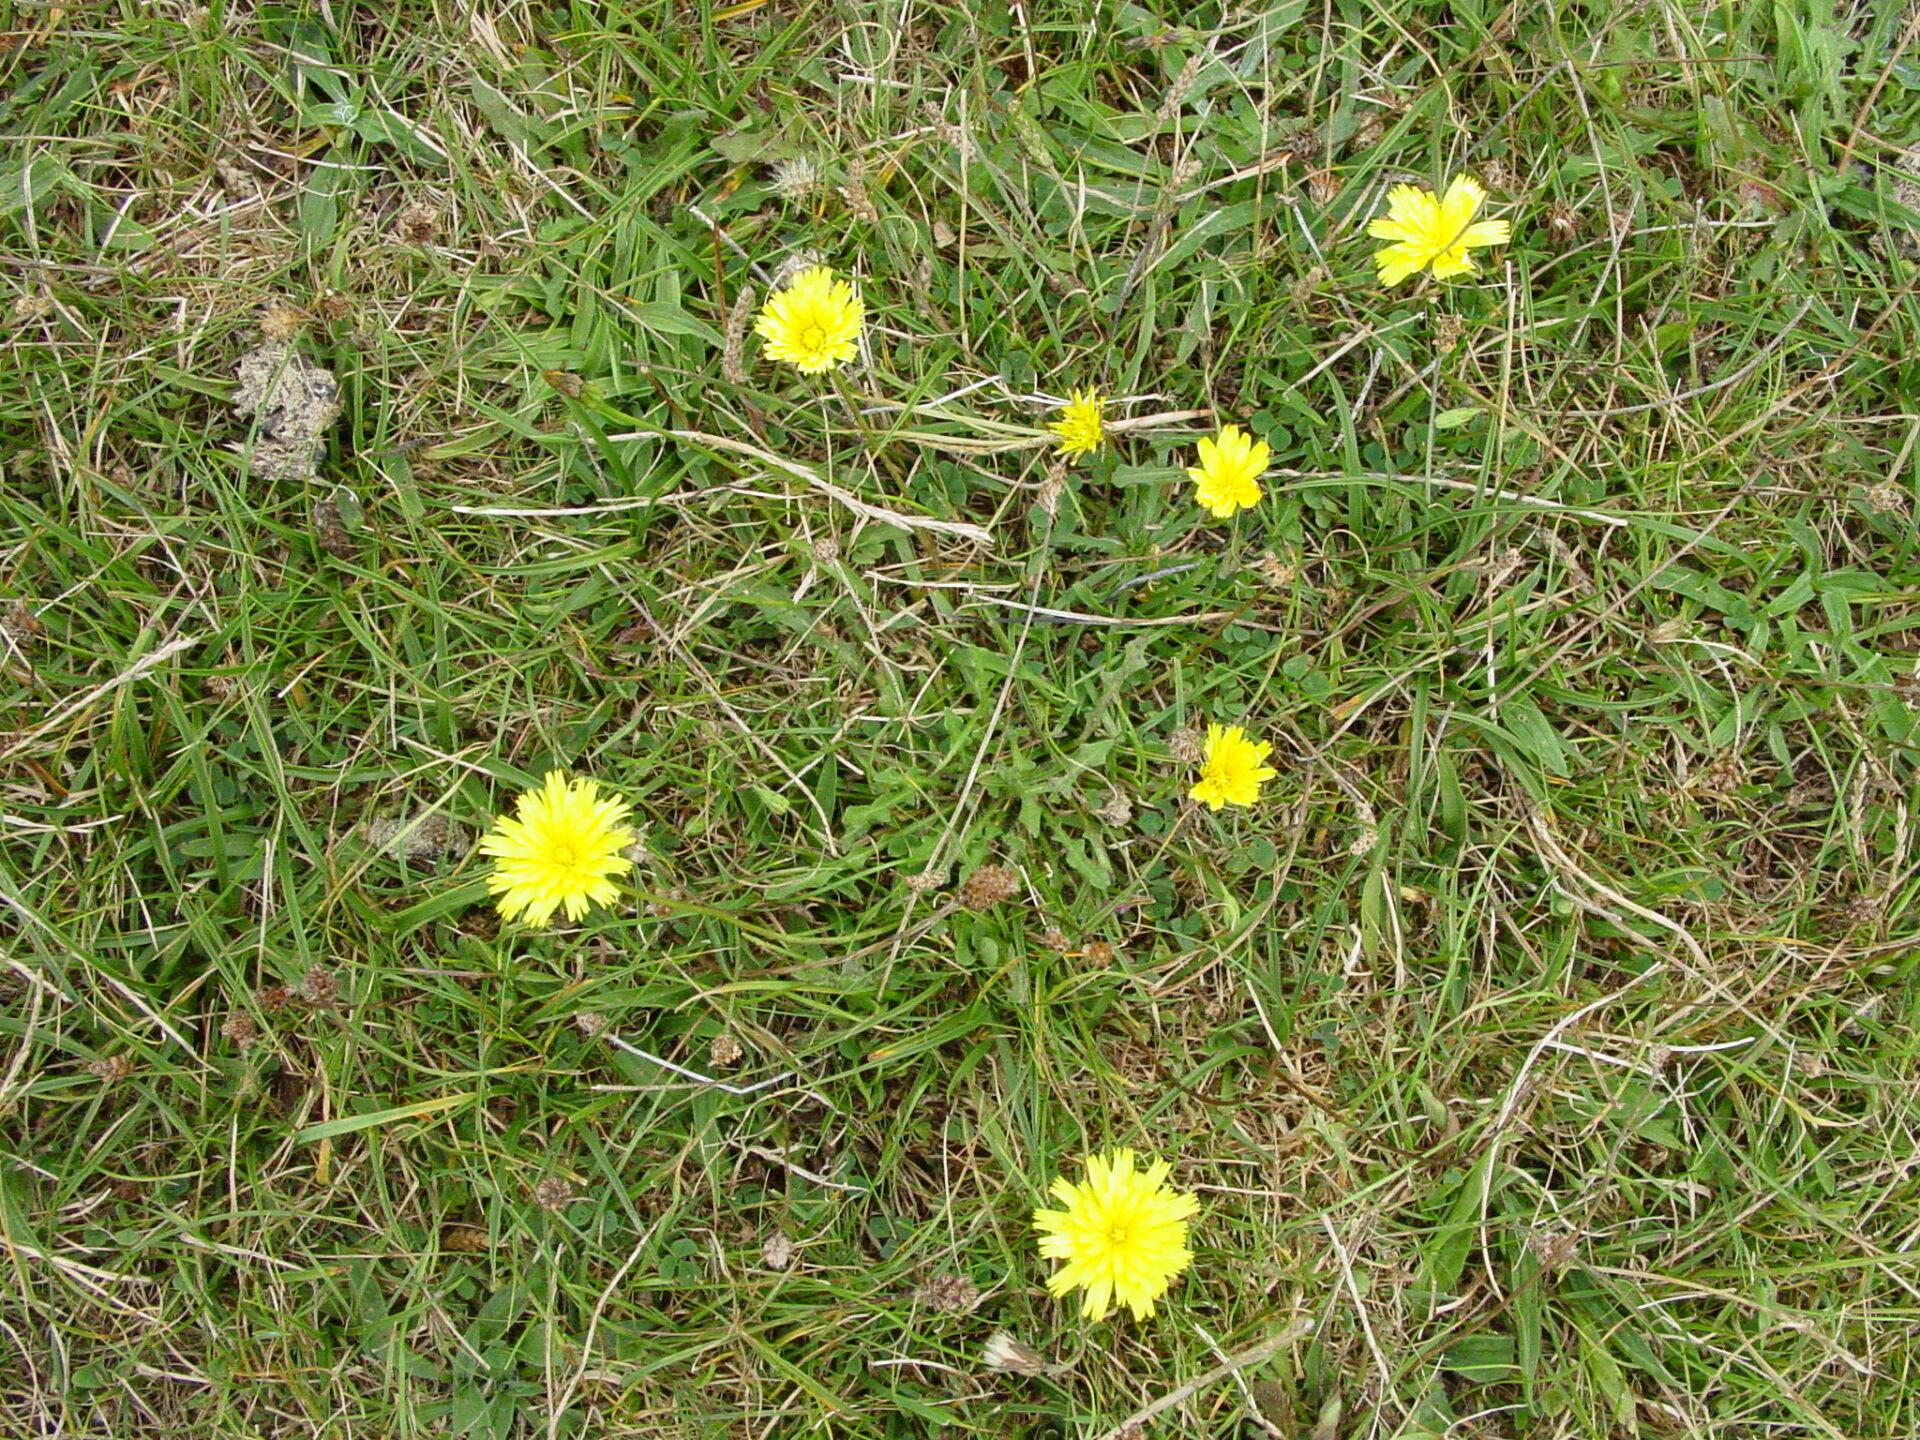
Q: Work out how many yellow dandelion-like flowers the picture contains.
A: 7